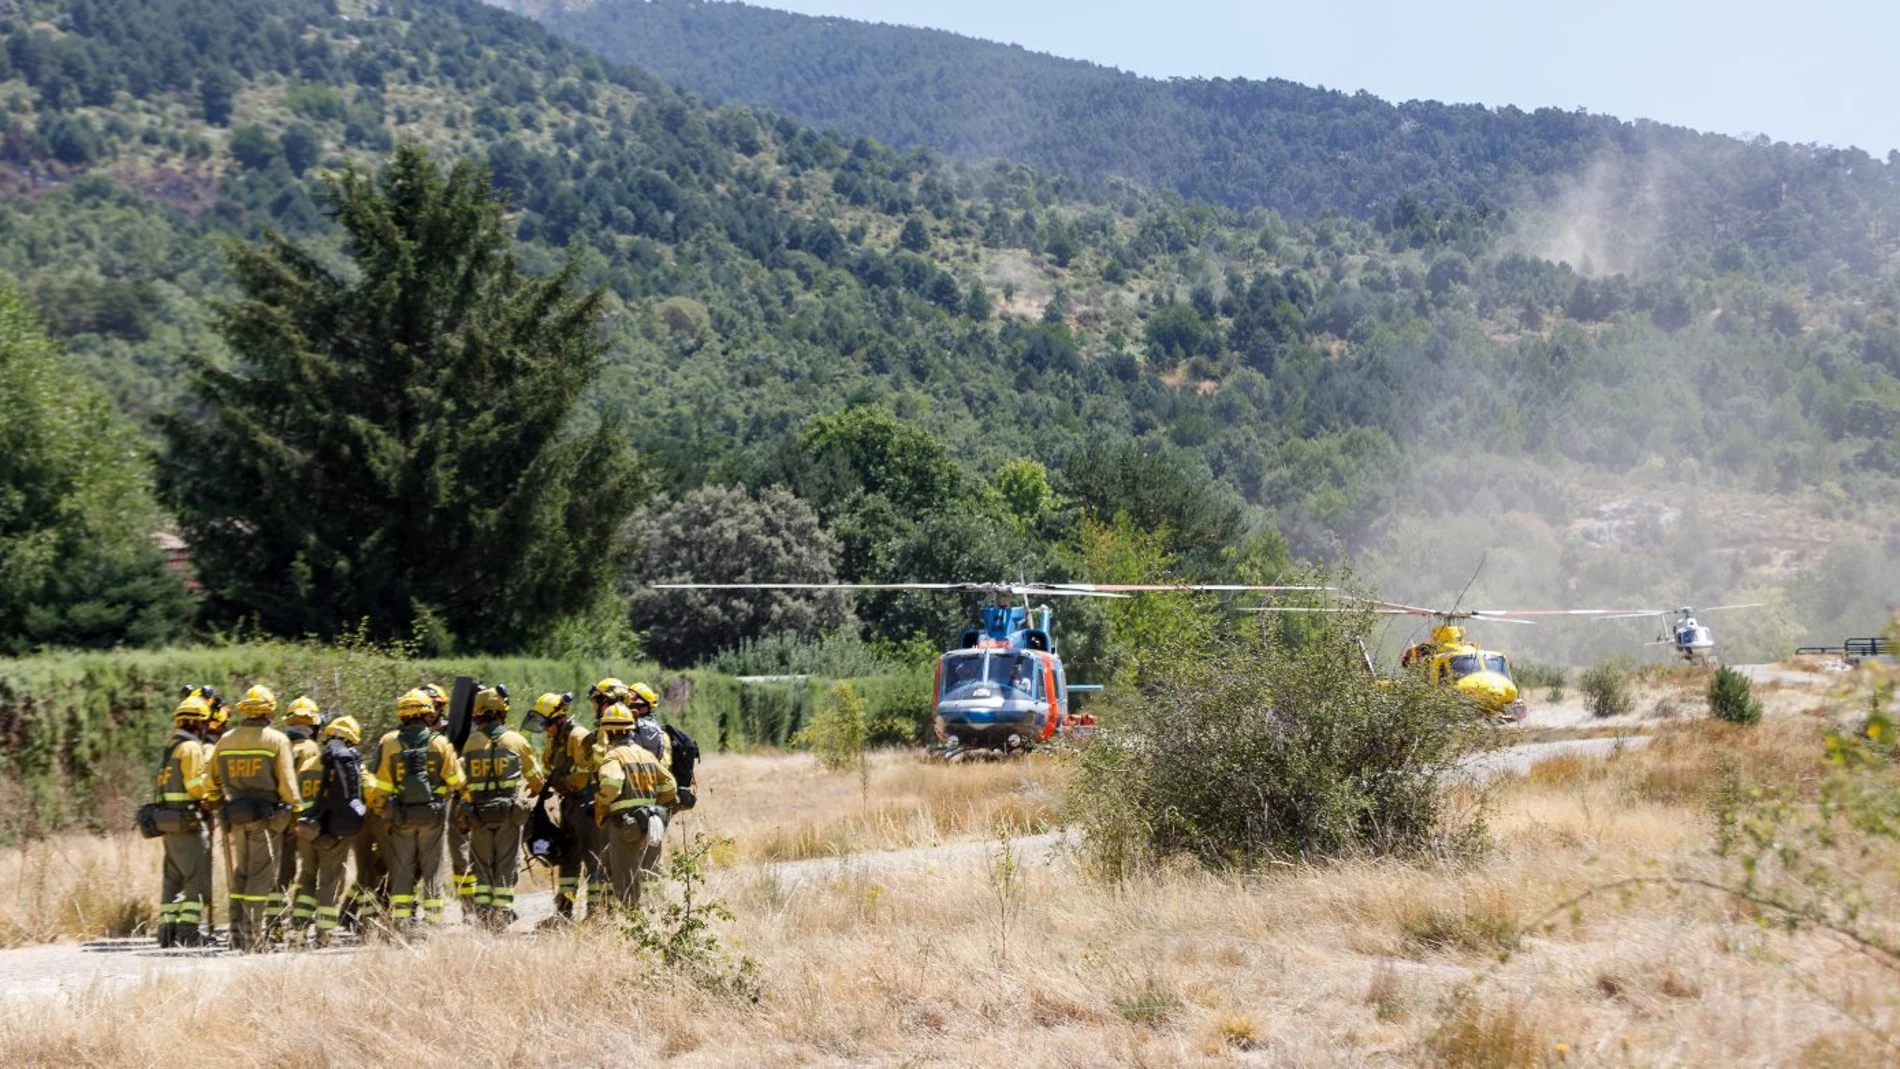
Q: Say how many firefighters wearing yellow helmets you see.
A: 13